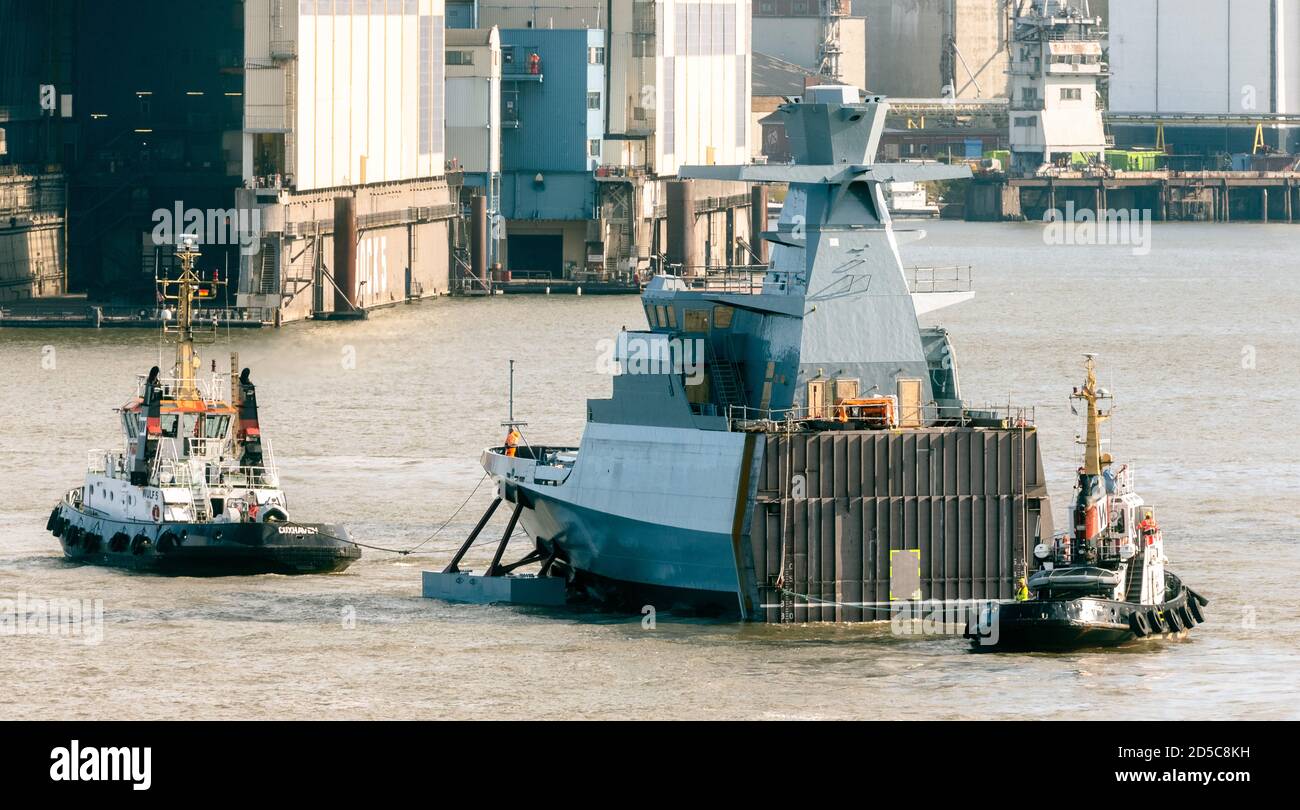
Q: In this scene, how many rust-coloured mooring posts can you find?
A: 4